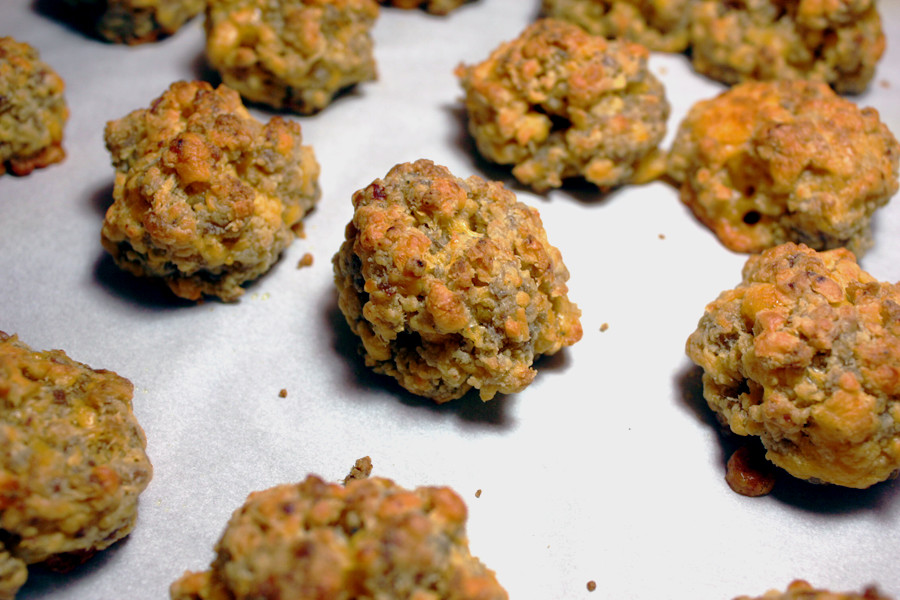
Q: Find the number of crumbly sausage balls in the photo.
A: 14